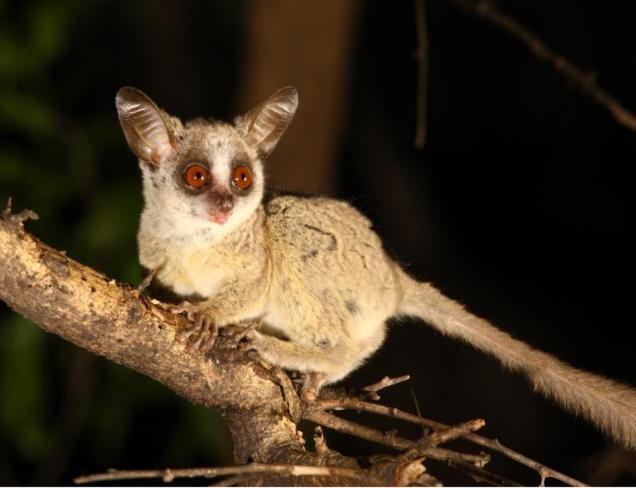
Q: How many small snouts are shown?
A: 1